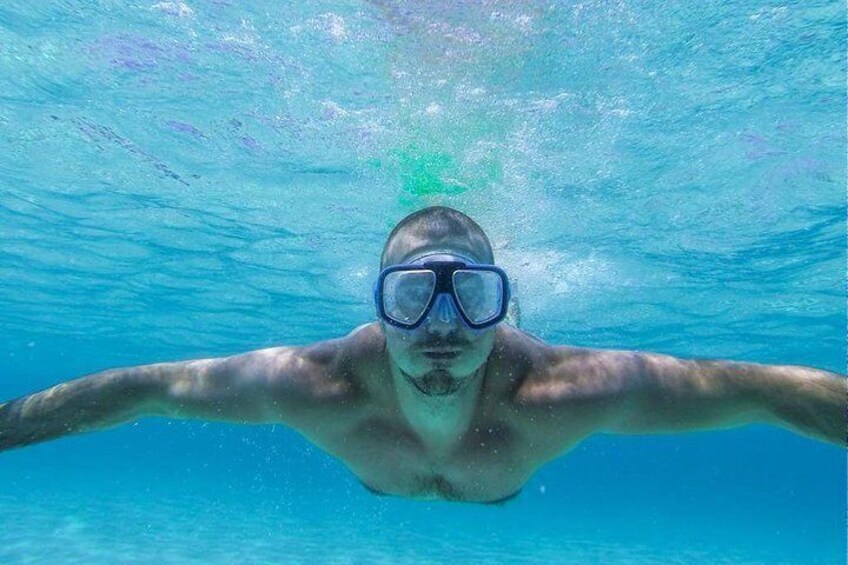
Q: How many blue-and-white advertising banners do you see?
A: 0